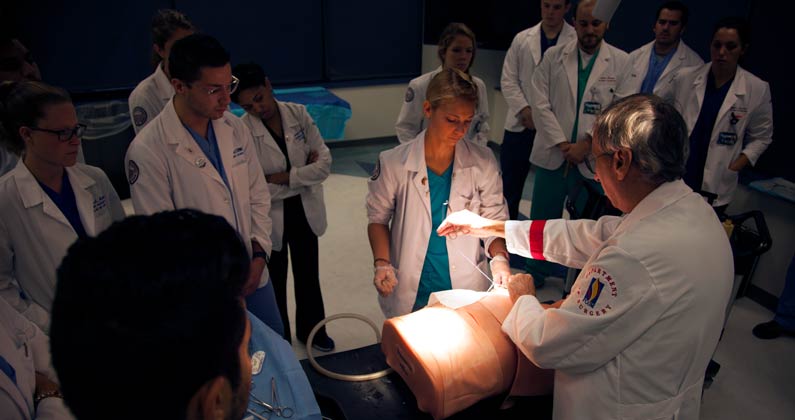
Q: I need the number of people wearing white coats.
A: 13